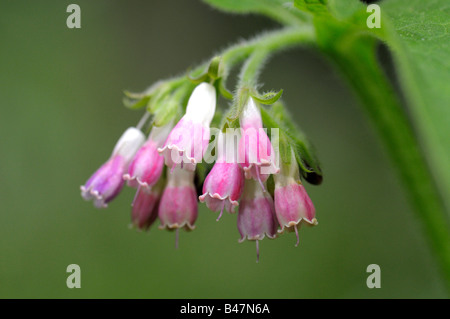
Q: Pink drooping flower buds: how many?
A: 9